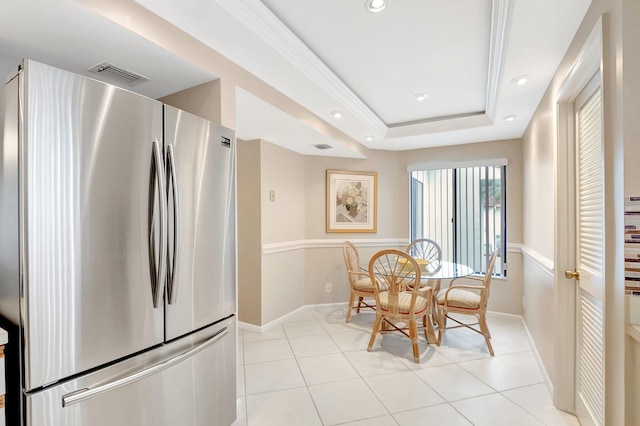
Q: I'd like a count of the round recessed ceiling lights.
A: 6